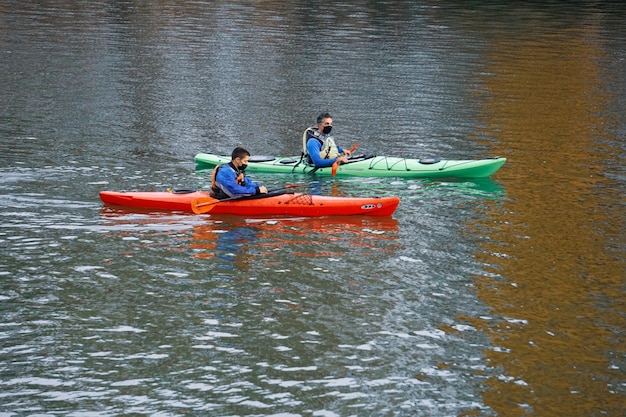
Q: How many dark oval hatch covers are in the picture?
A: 4